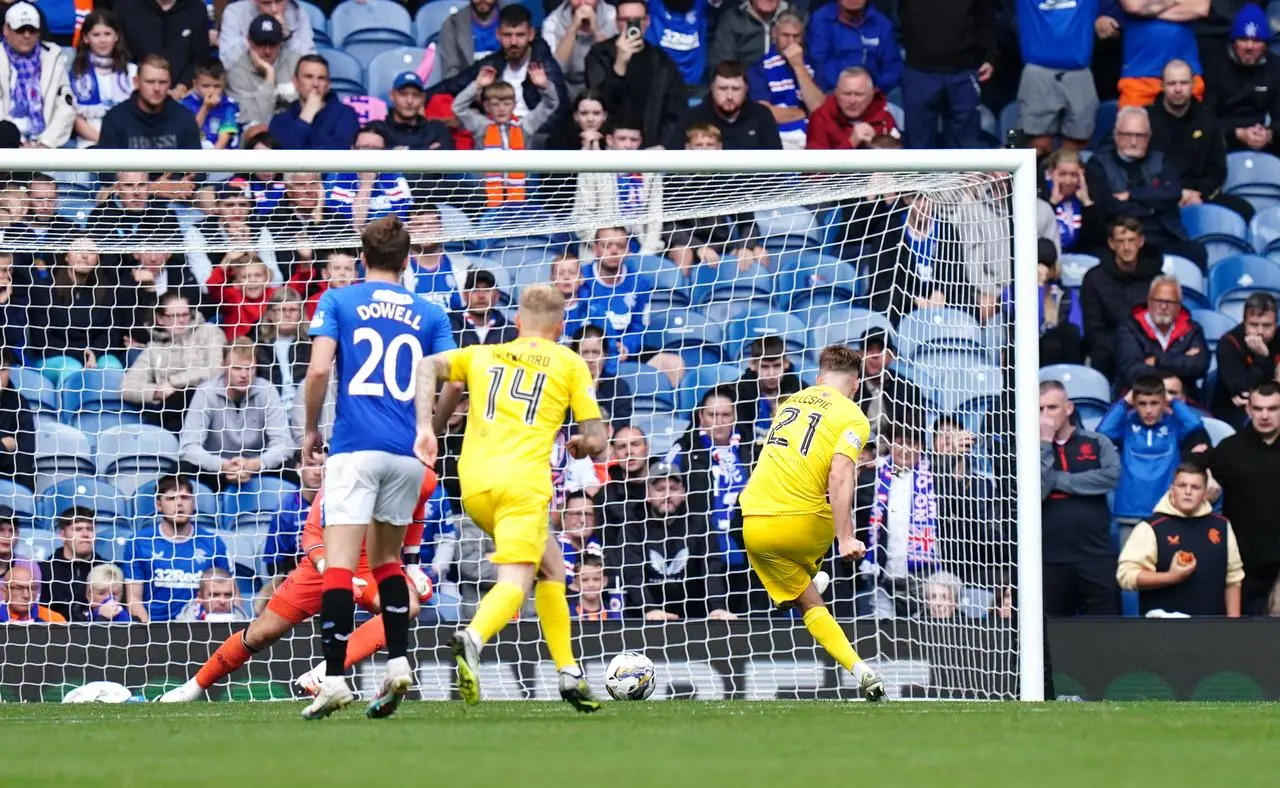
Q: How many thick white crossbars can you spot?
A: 1